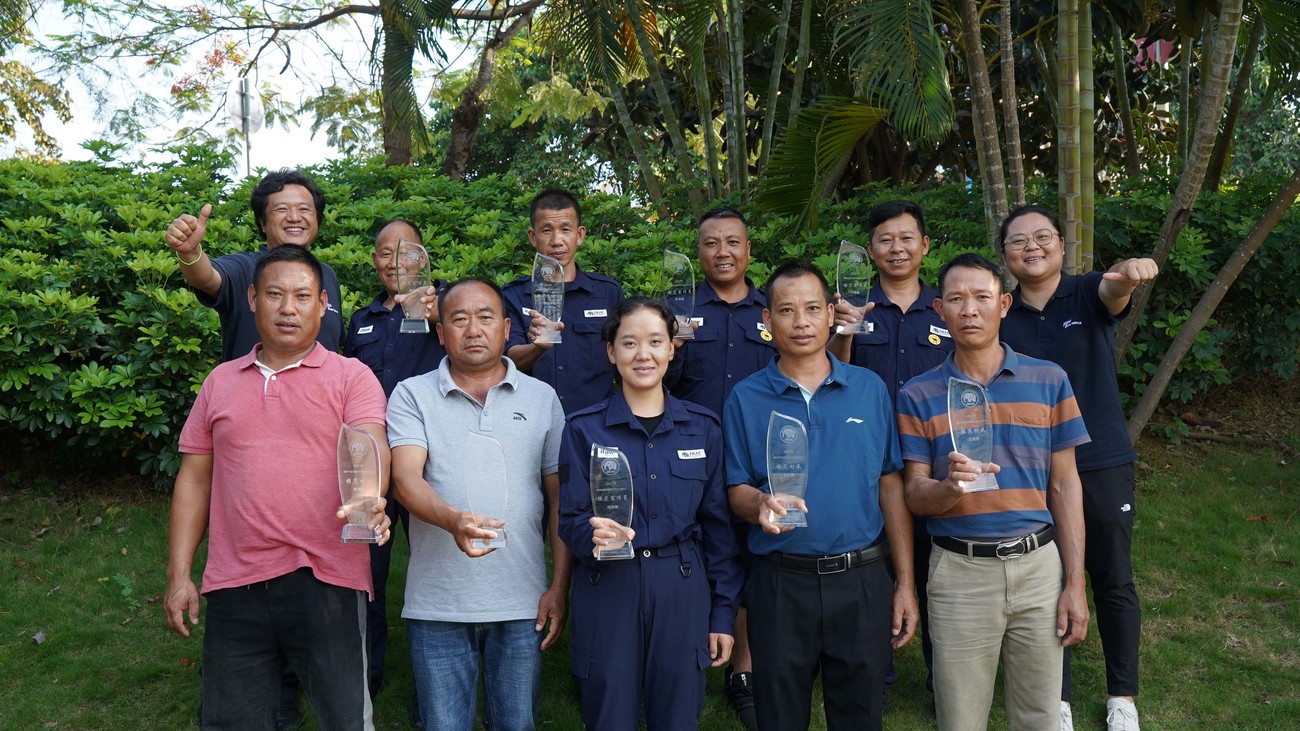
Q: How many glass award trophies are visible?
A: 9